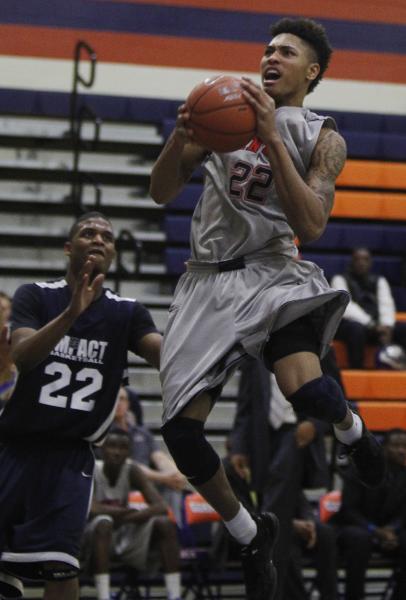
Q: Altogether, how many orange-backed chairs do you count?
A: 3